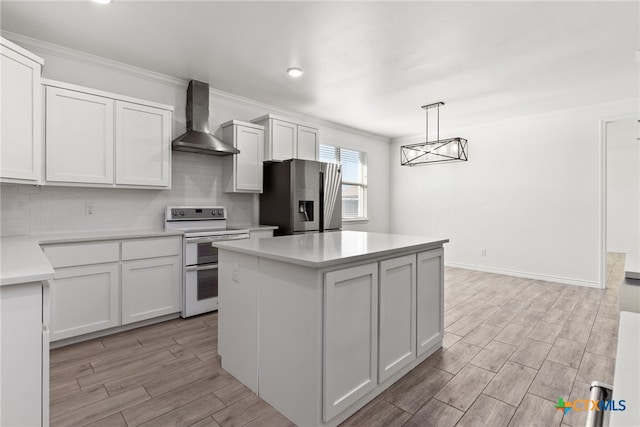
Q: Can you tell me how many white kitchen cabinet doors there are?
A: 11